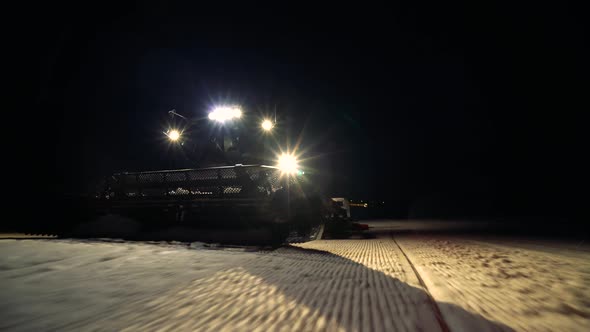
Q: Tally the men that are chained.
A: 0